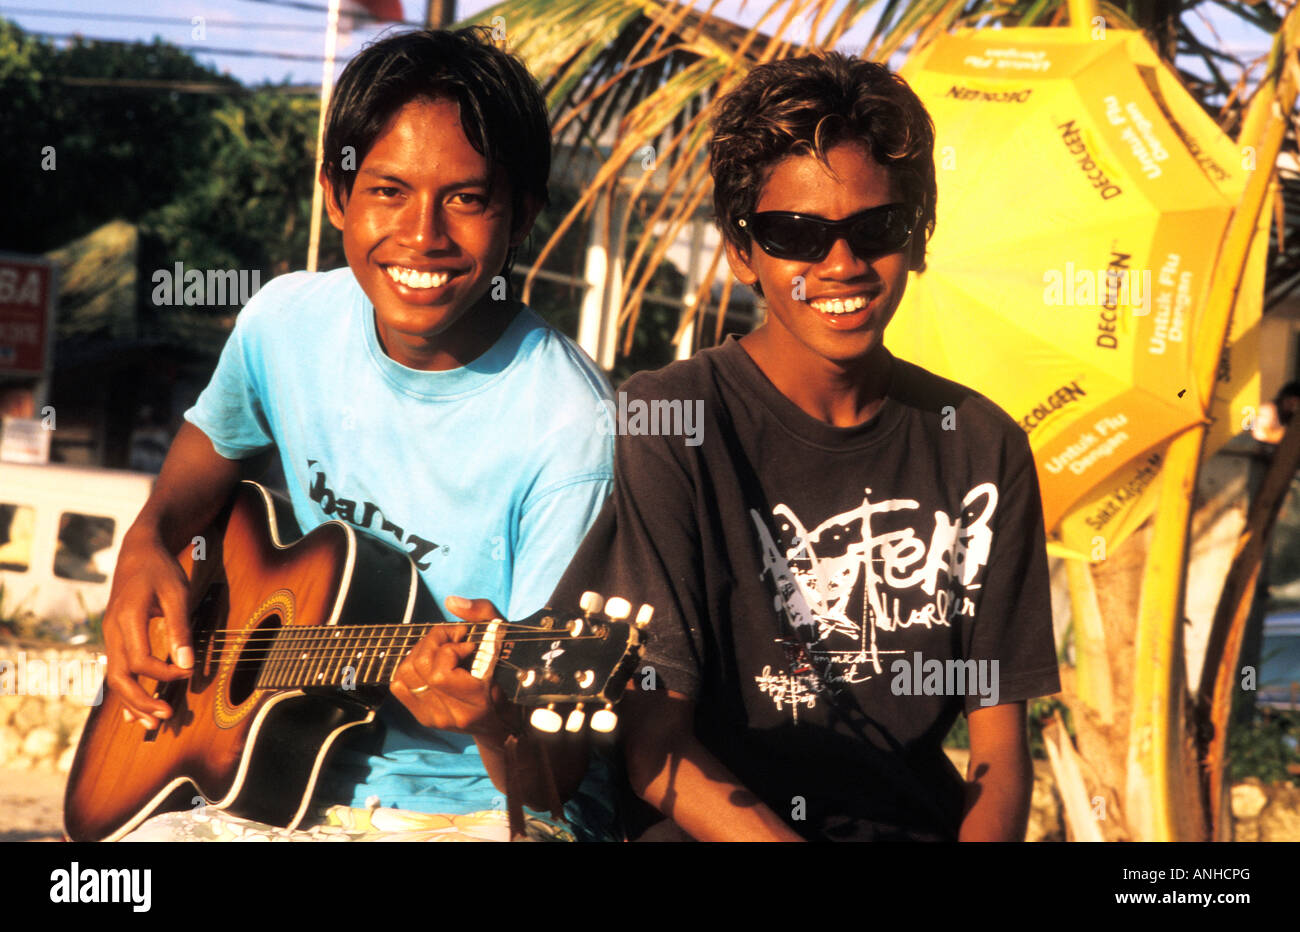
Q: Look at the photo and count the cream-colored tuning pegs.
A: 6